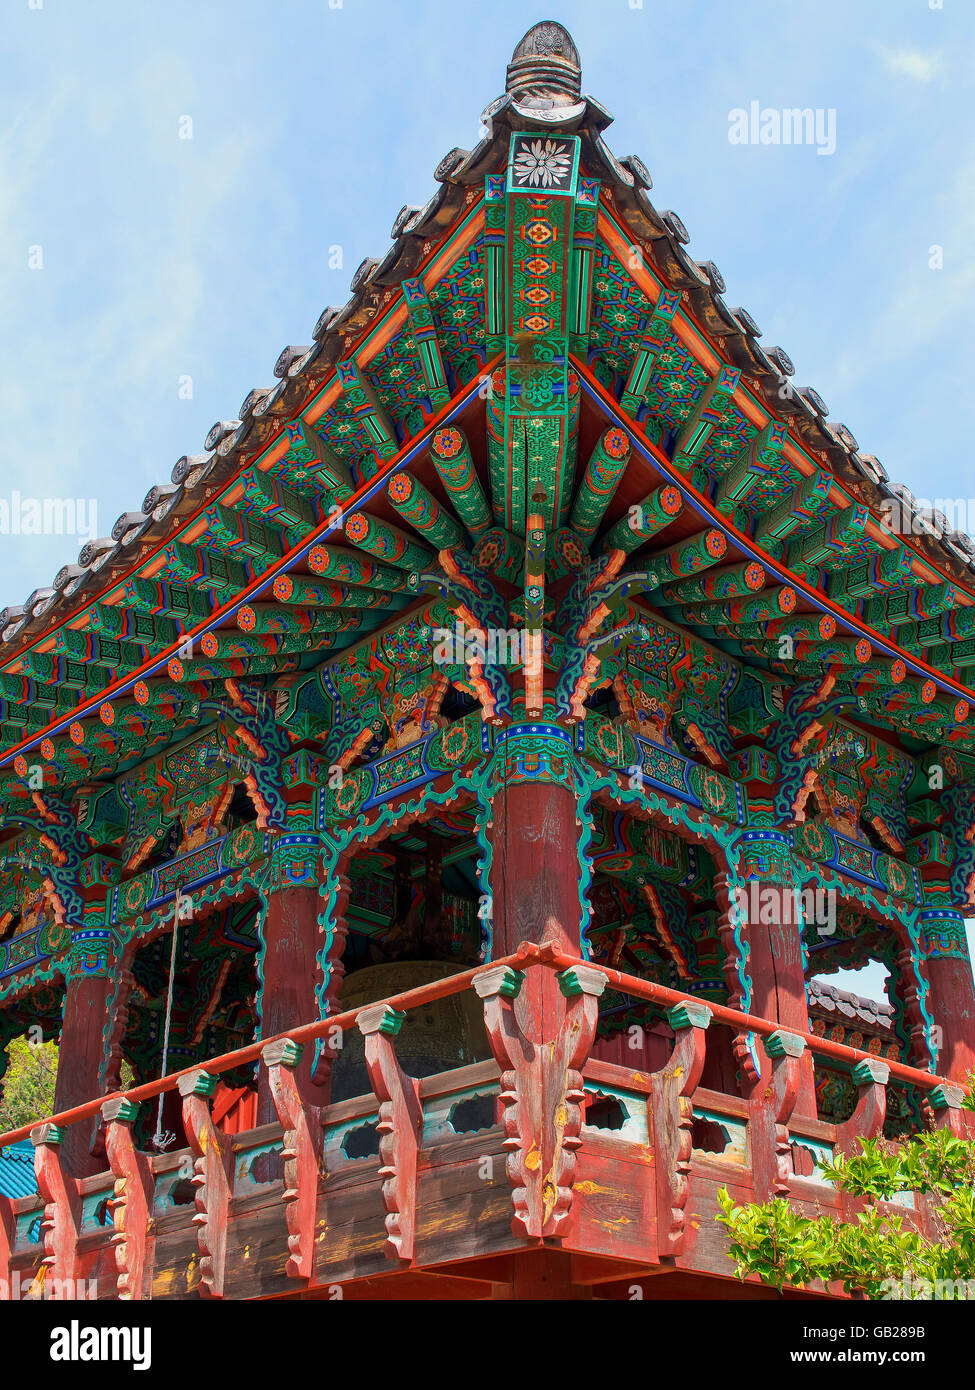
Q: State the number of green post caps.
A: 11